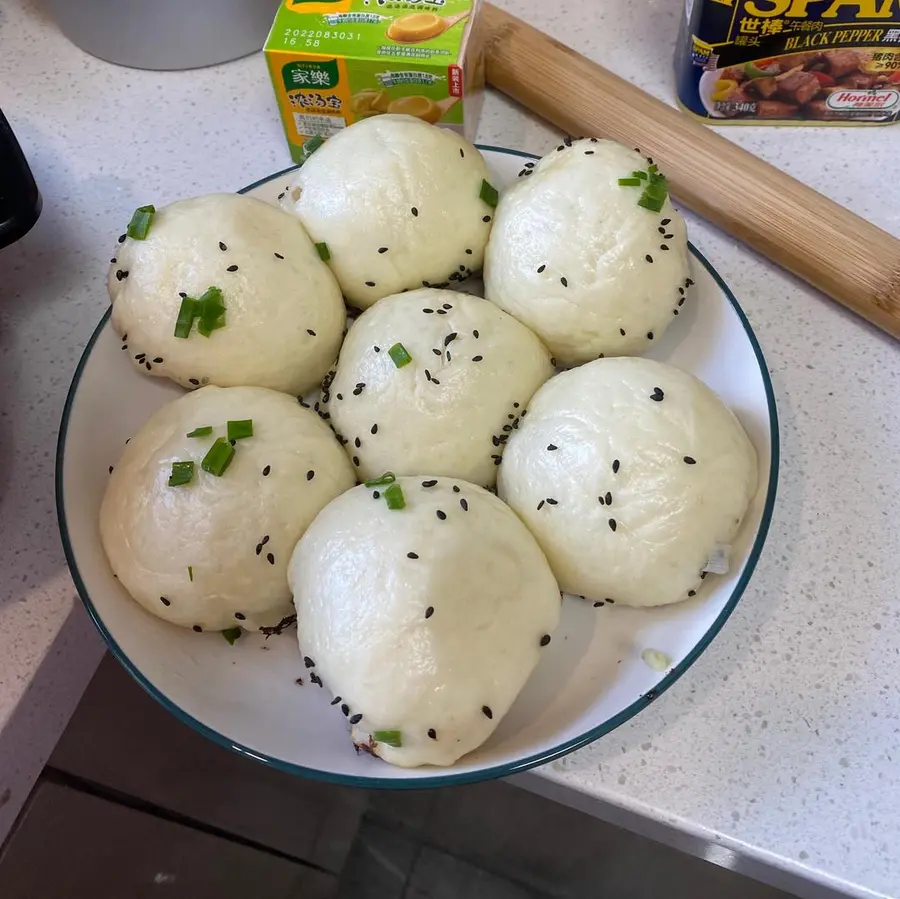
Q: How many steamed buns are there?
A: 7